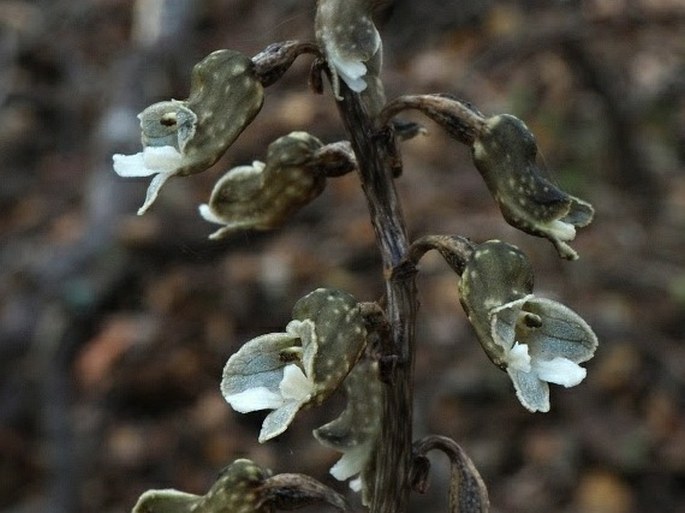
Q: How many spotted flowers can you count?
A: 8